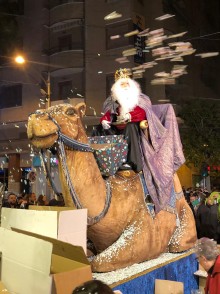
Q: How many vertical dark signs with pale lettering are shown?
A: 1